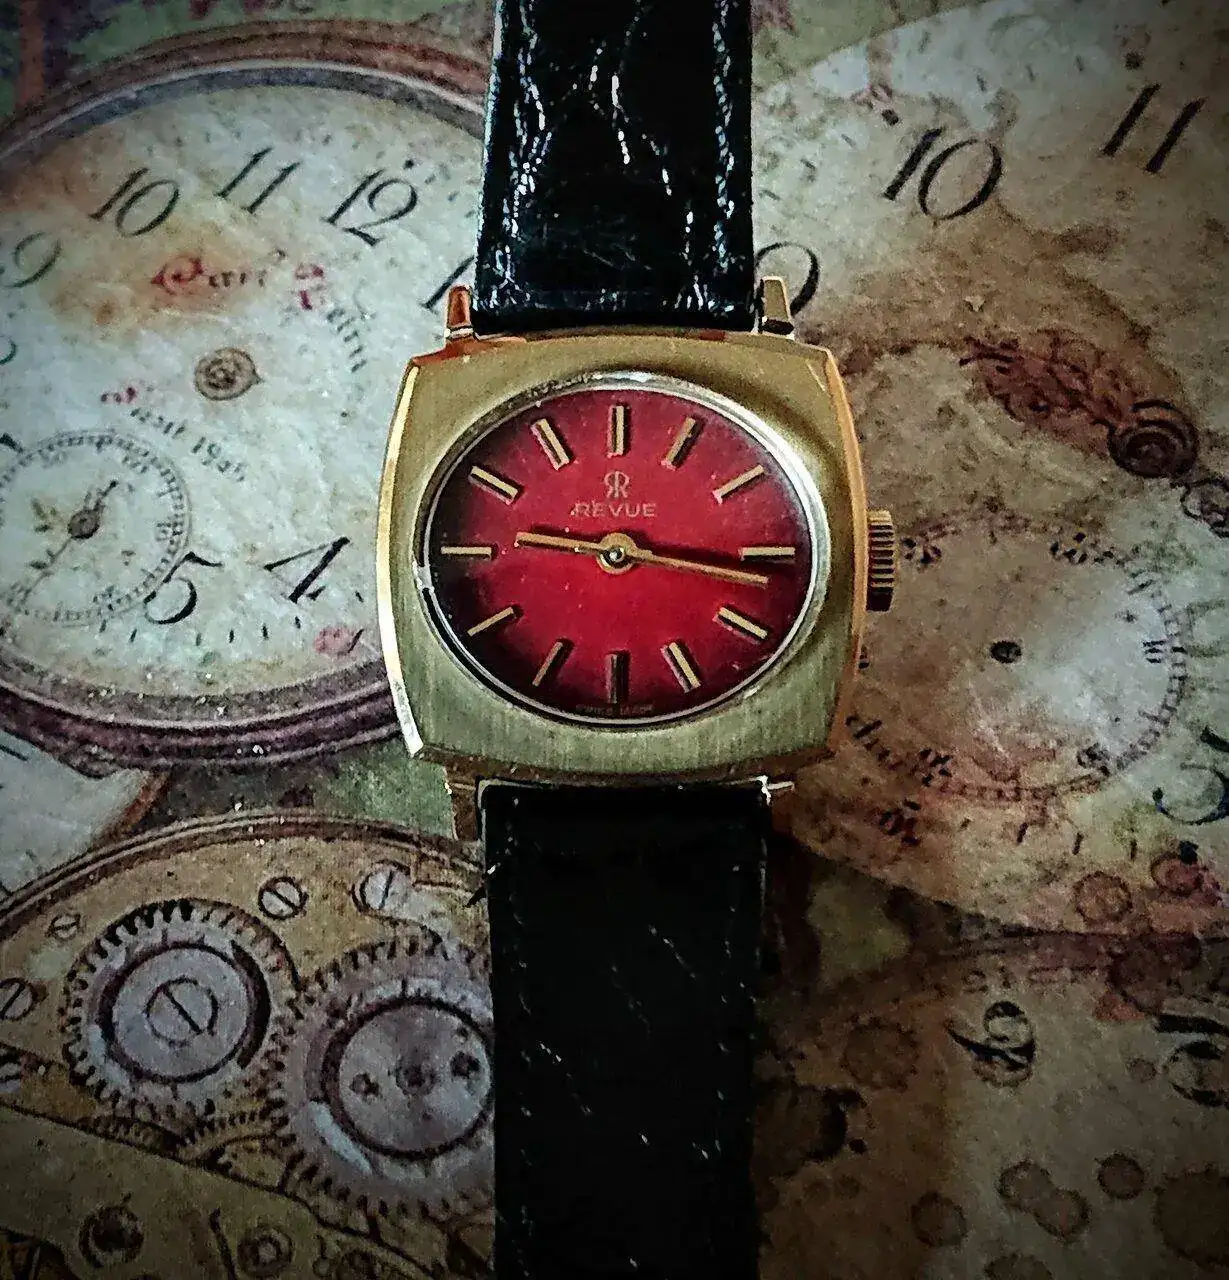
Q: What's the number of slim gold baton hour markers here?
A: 12